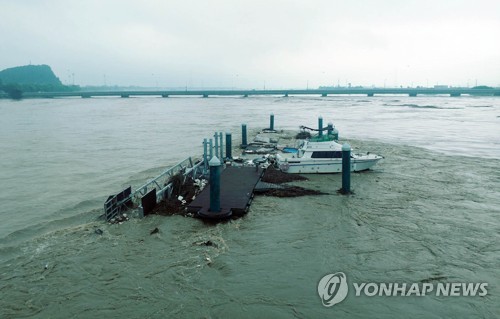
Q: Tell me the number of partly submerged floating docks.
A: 1